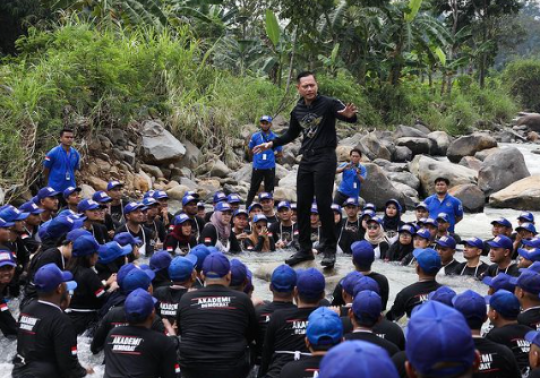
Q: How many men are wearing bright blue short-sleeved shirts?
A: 4